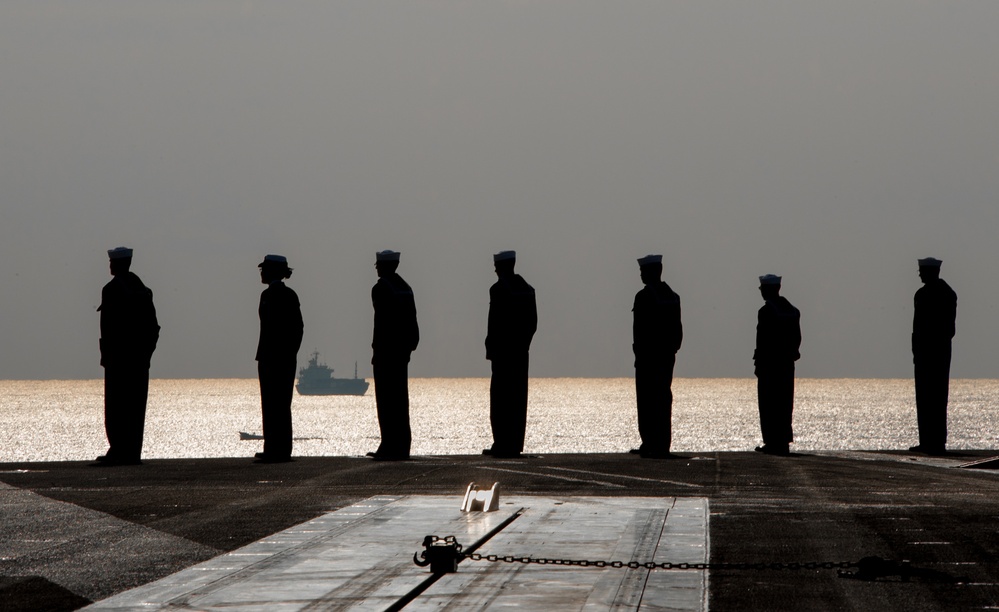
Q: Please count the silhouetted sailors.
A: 7